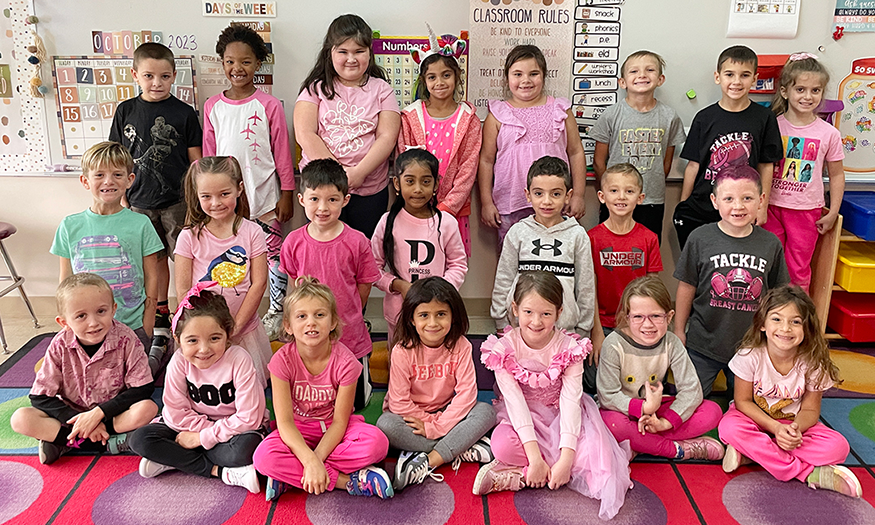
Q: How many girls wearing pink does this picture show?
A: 13